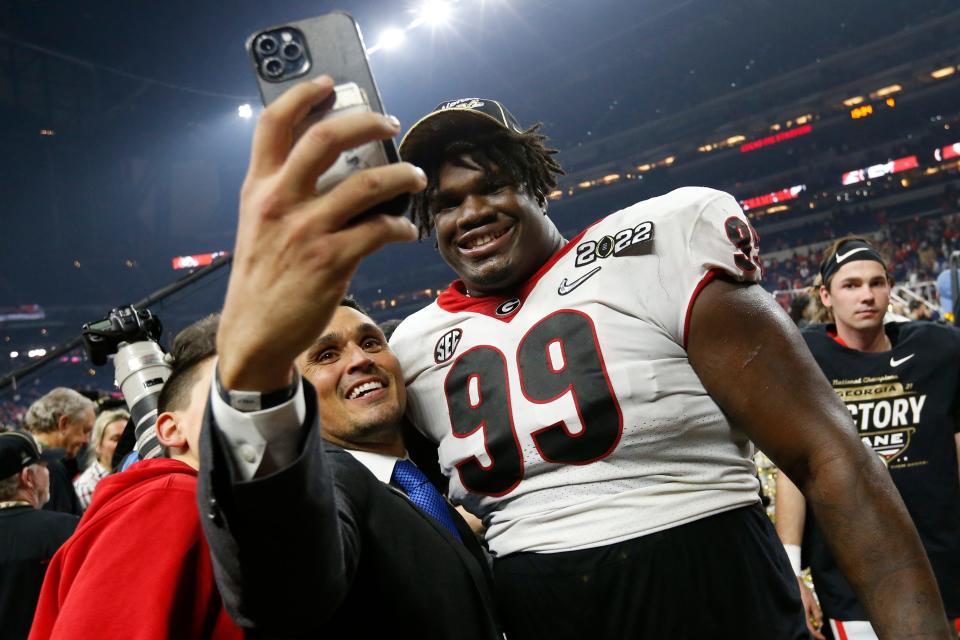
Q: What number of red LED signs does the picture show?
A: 5